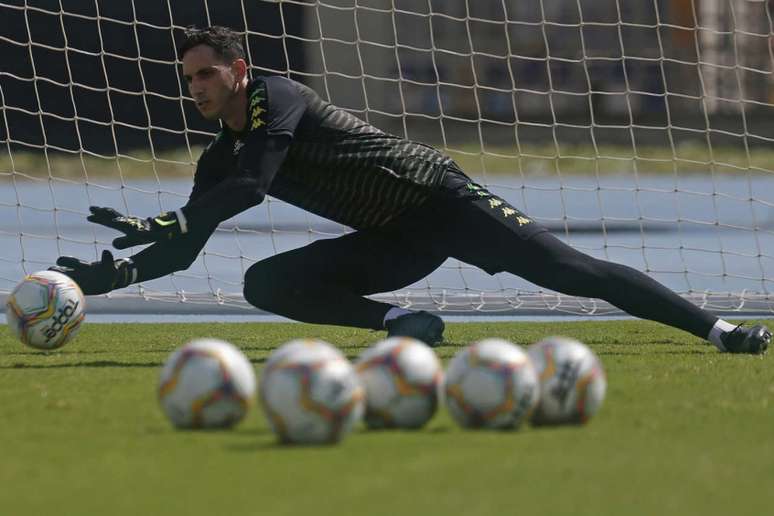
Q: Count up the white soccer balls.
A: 6